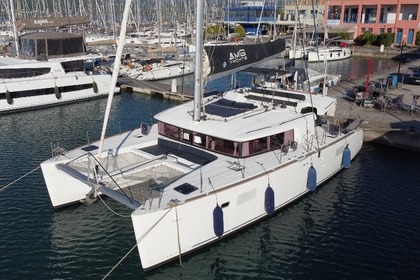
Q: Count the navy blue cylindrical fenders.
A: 4